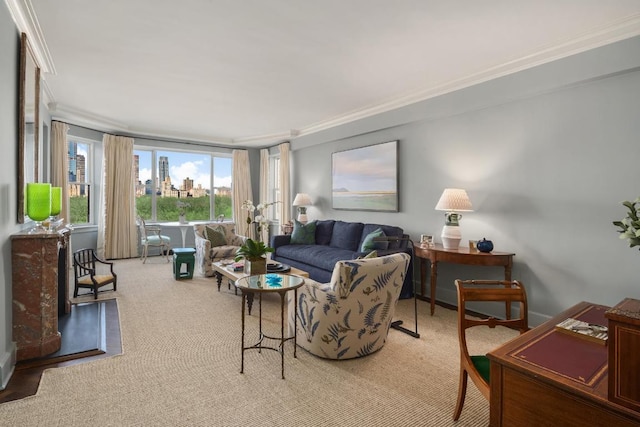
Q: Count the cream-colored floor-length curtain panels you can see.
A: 5